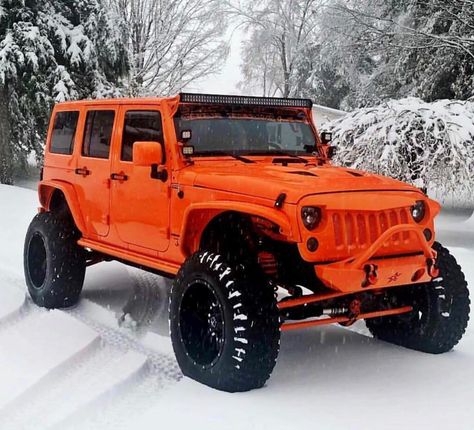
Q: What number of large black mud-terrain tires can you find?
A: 3